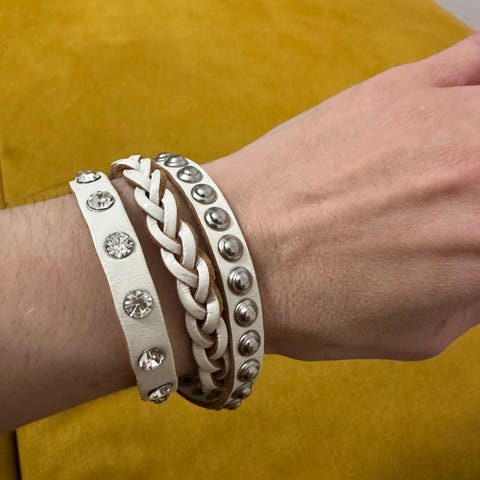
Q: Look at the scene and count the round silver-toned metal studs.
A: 12